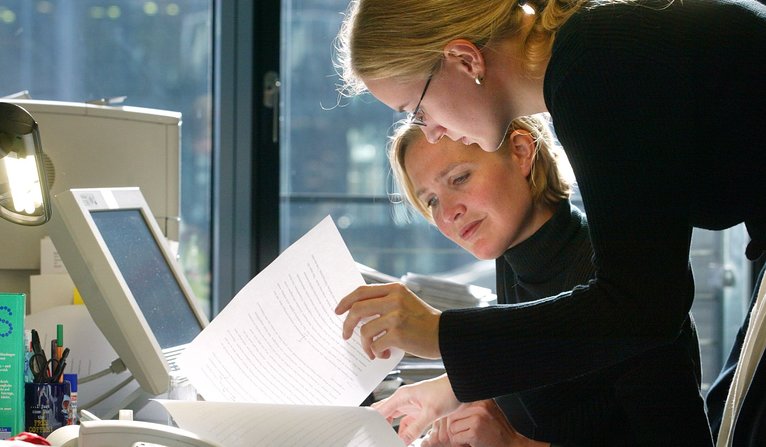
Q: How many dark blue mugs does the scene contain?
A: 1